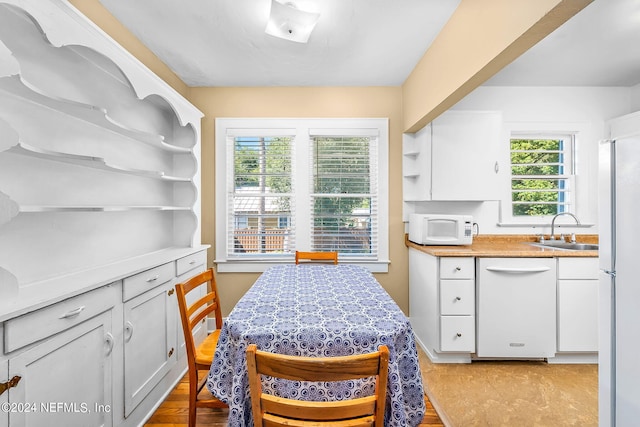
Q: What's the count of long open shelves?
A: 3